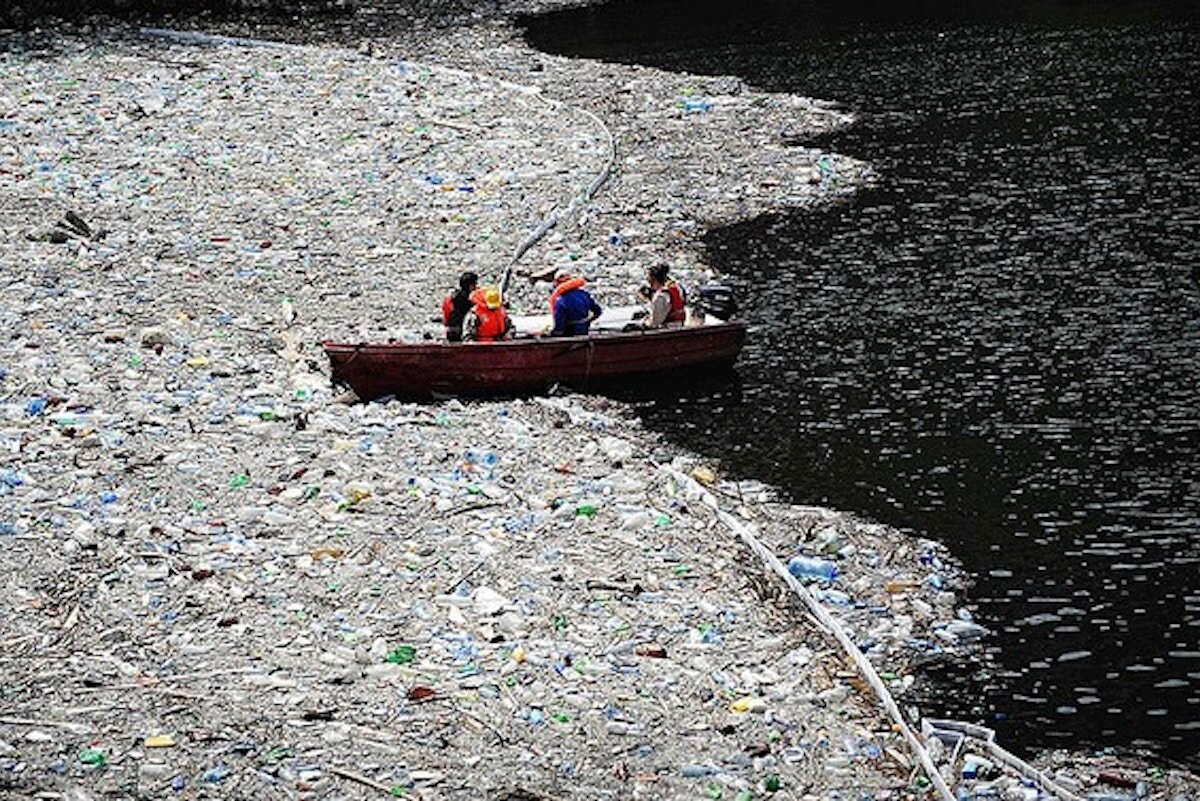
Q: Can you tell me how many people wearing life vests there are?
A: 4